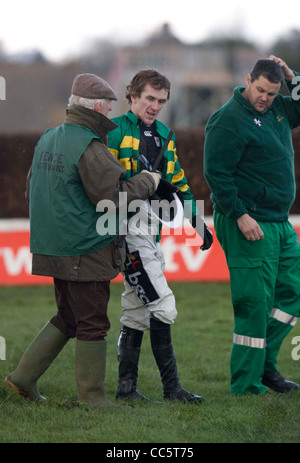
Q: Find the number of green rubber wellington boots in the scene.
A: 2